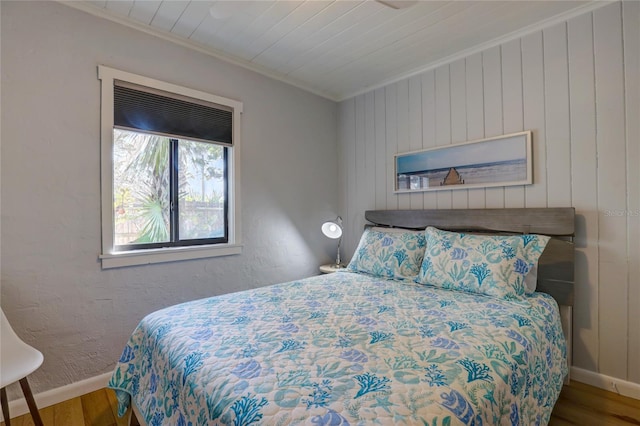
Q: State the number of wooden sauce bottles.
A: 0